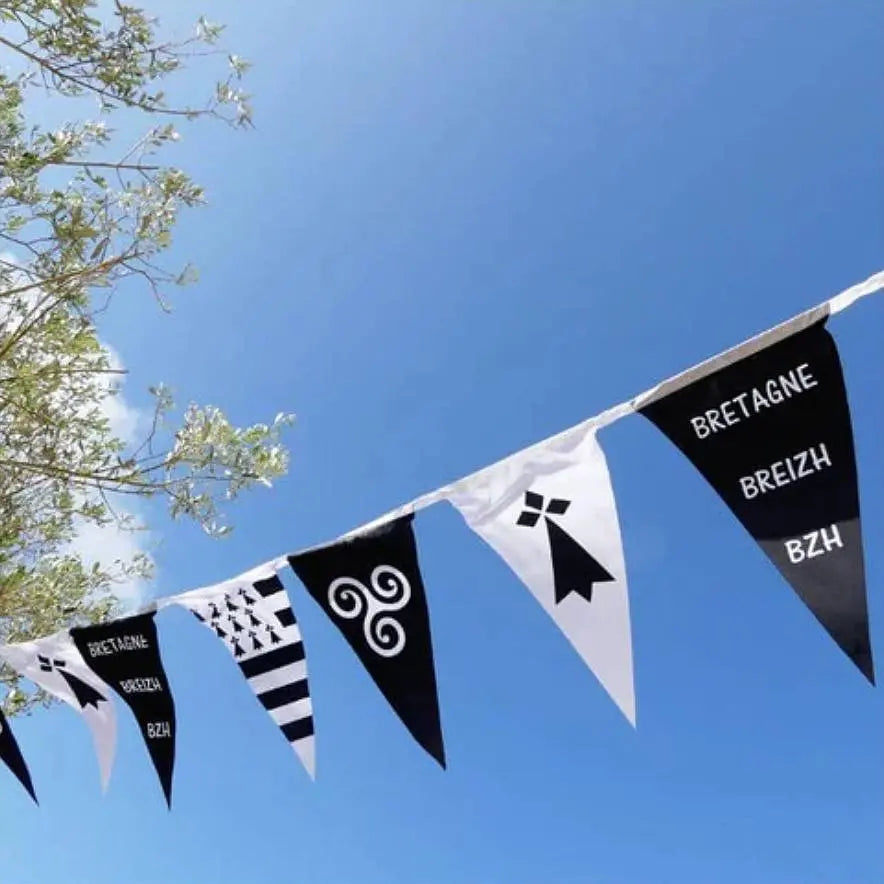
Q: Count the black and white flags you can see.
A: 7